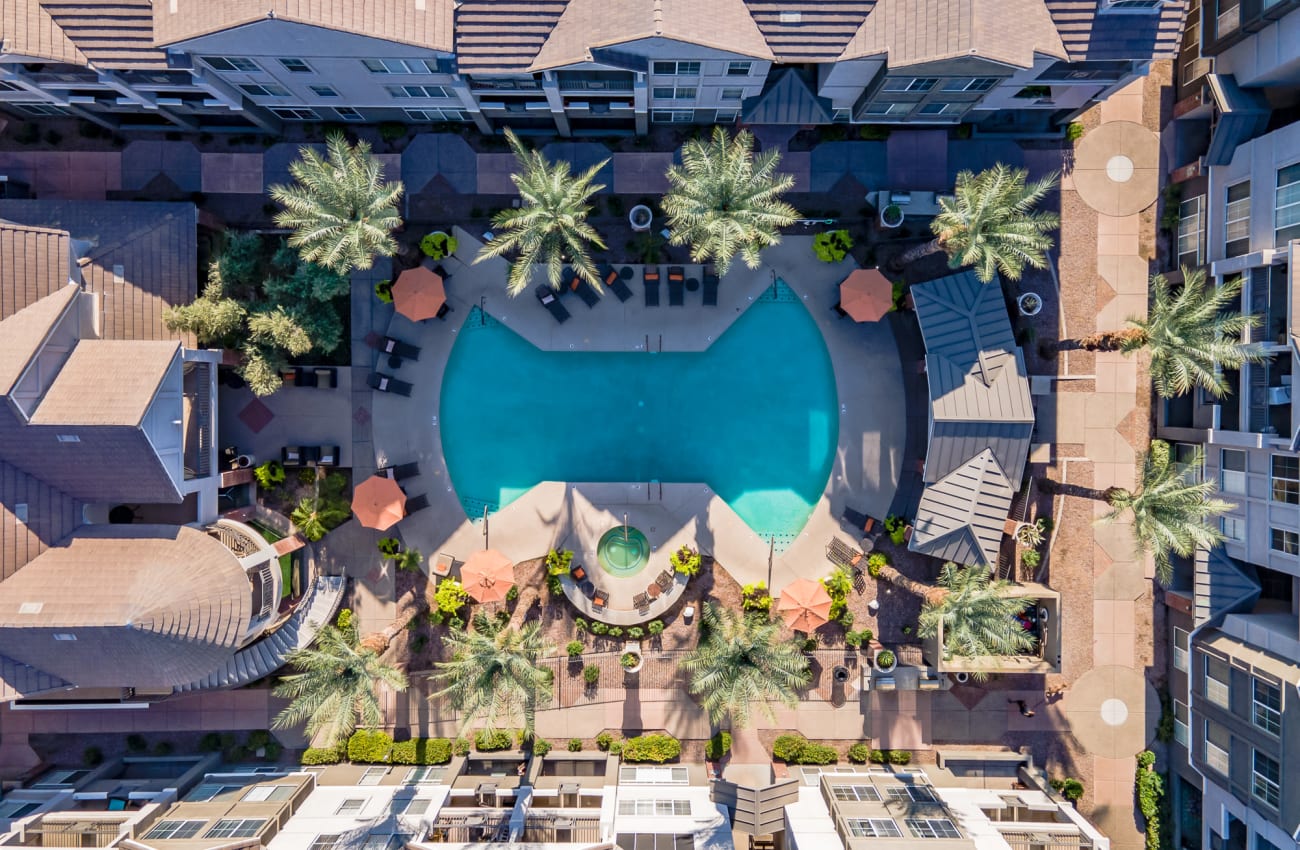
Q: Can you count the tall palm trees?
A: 10